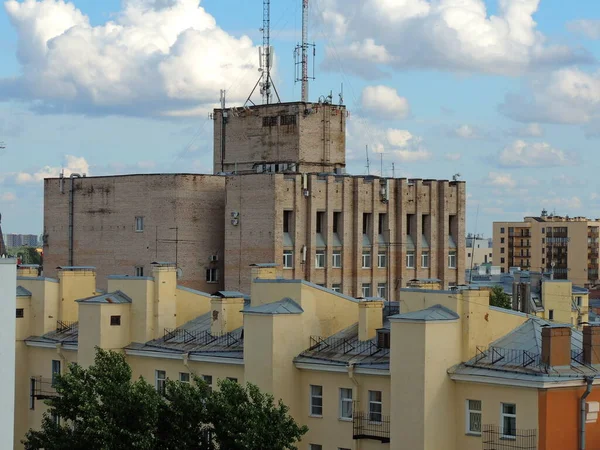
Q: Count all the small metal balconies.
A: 3